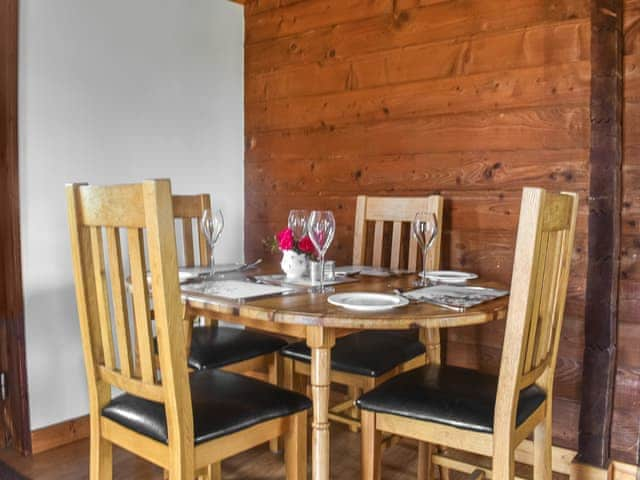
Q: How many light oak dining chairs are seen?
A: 4